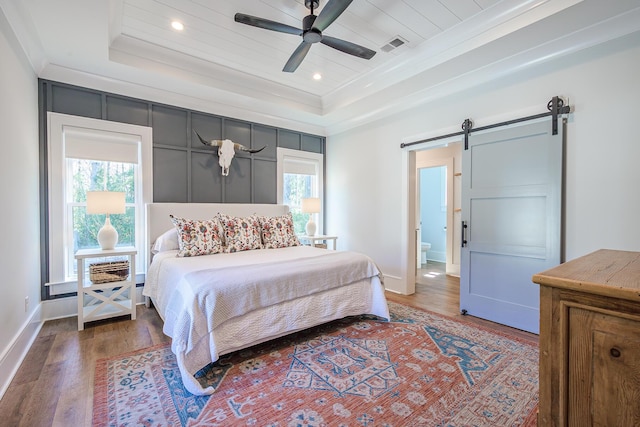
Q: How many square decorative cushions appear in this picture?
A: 3